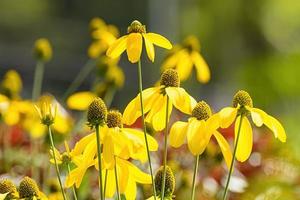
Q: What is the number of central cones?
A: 9